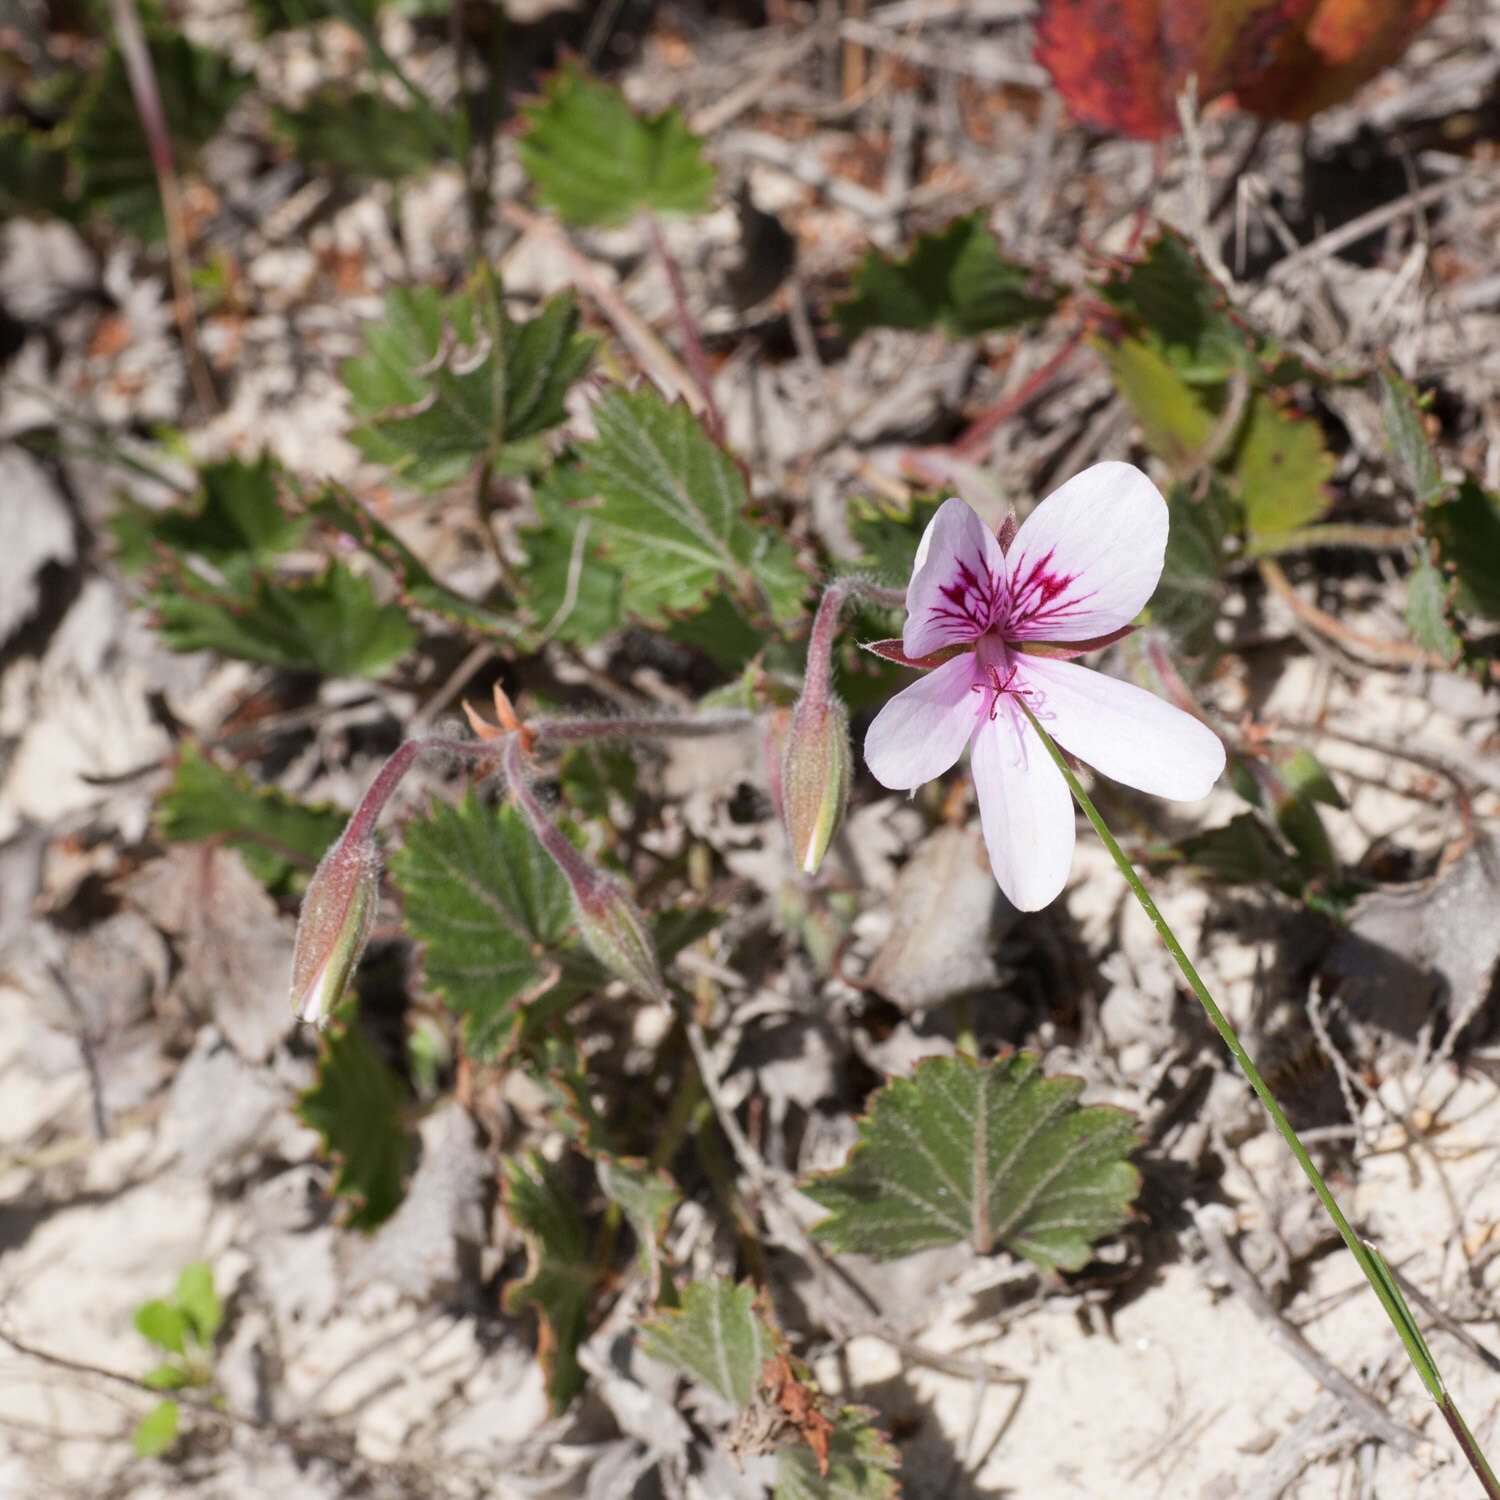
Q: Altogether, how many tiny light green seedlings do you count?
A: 1